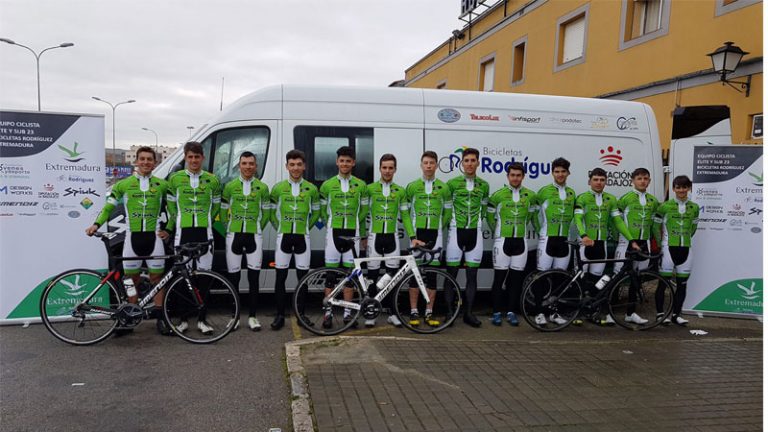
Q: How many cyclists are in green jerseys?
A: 13